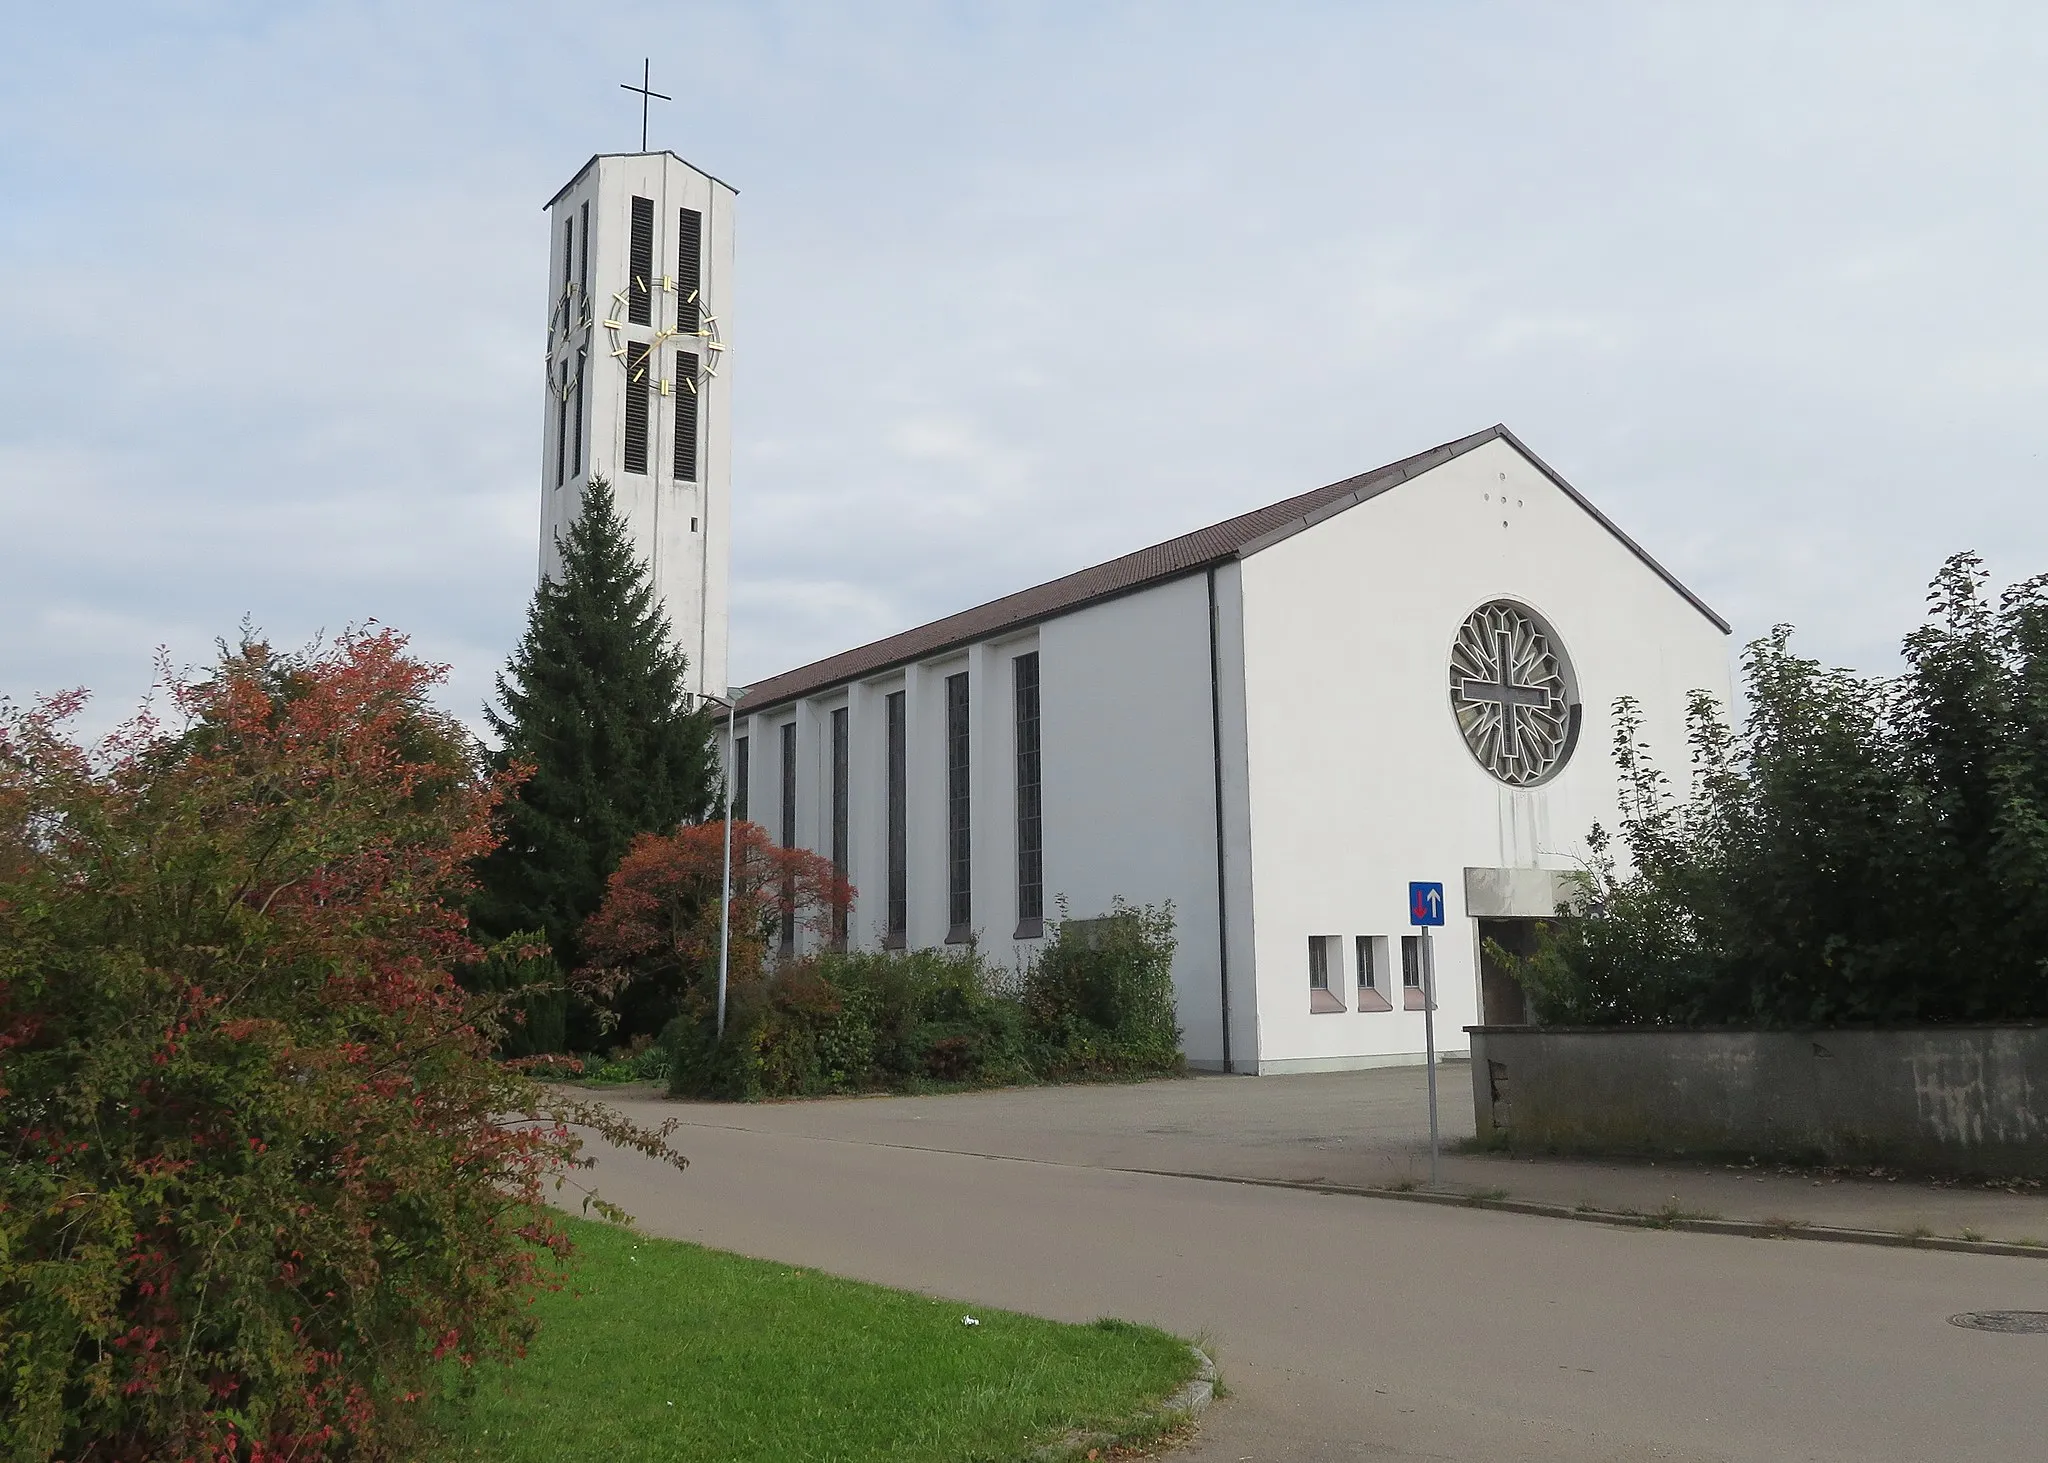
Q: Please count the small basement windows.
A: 3